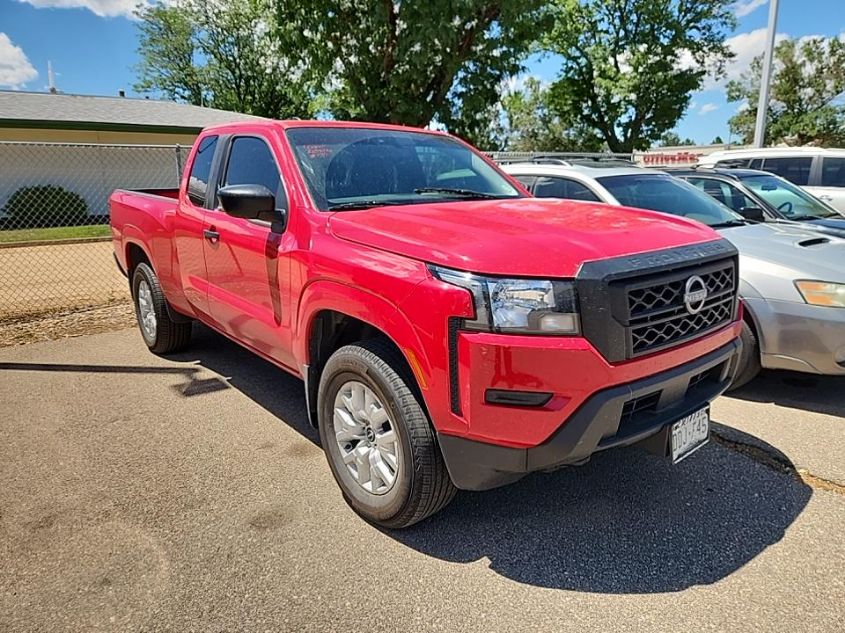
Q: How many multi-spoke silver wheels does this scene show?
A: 2